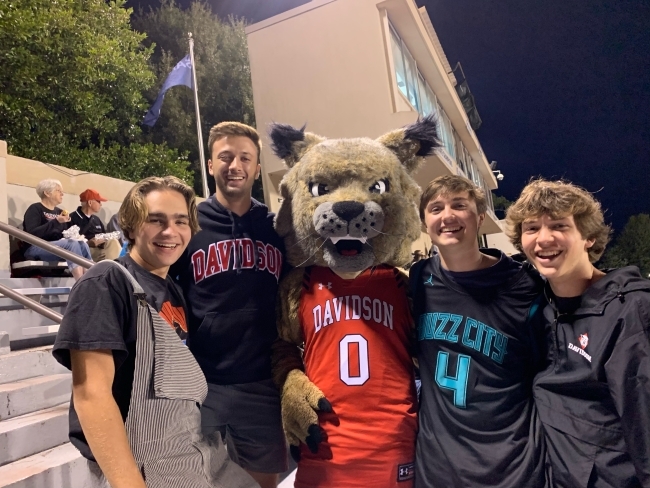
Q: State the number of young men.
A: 4